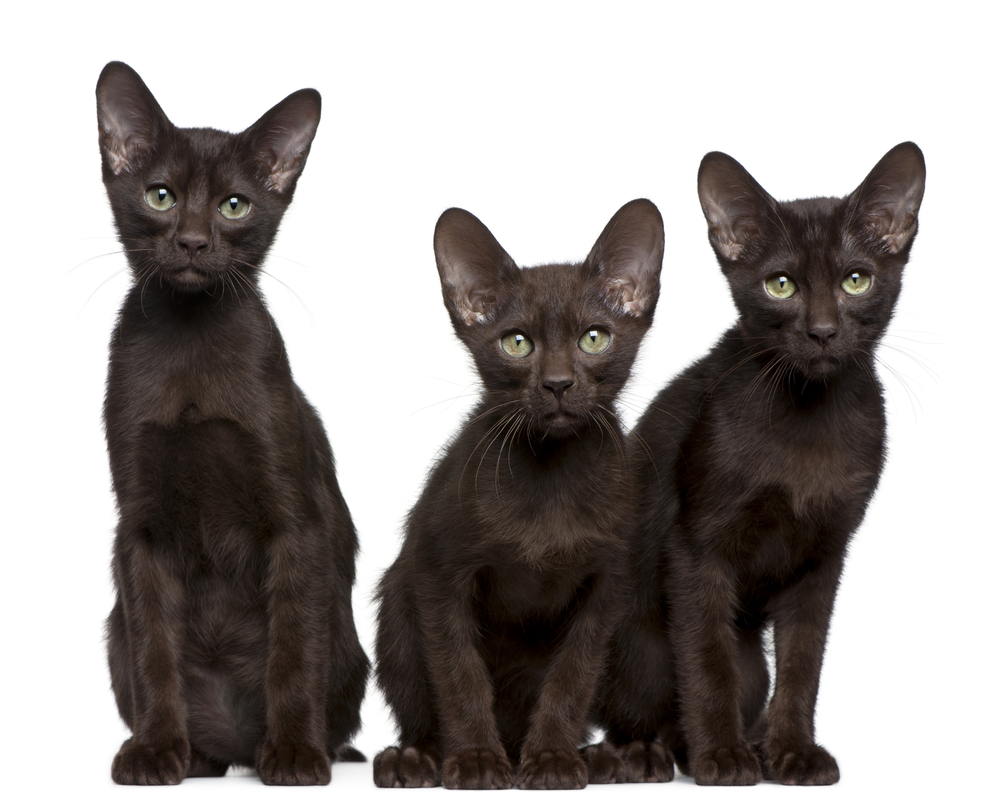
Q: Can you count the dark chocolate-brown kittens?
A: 3